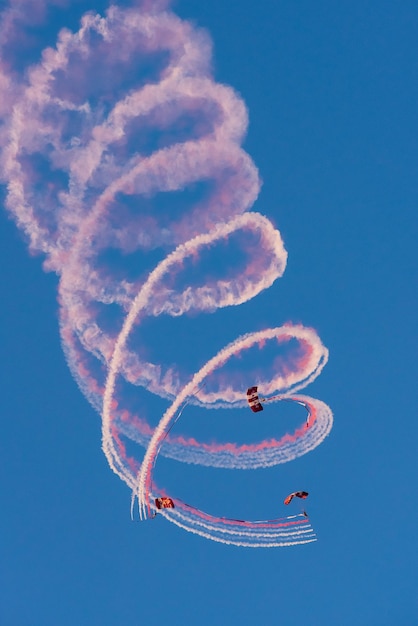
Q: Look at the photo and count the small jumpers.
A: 3